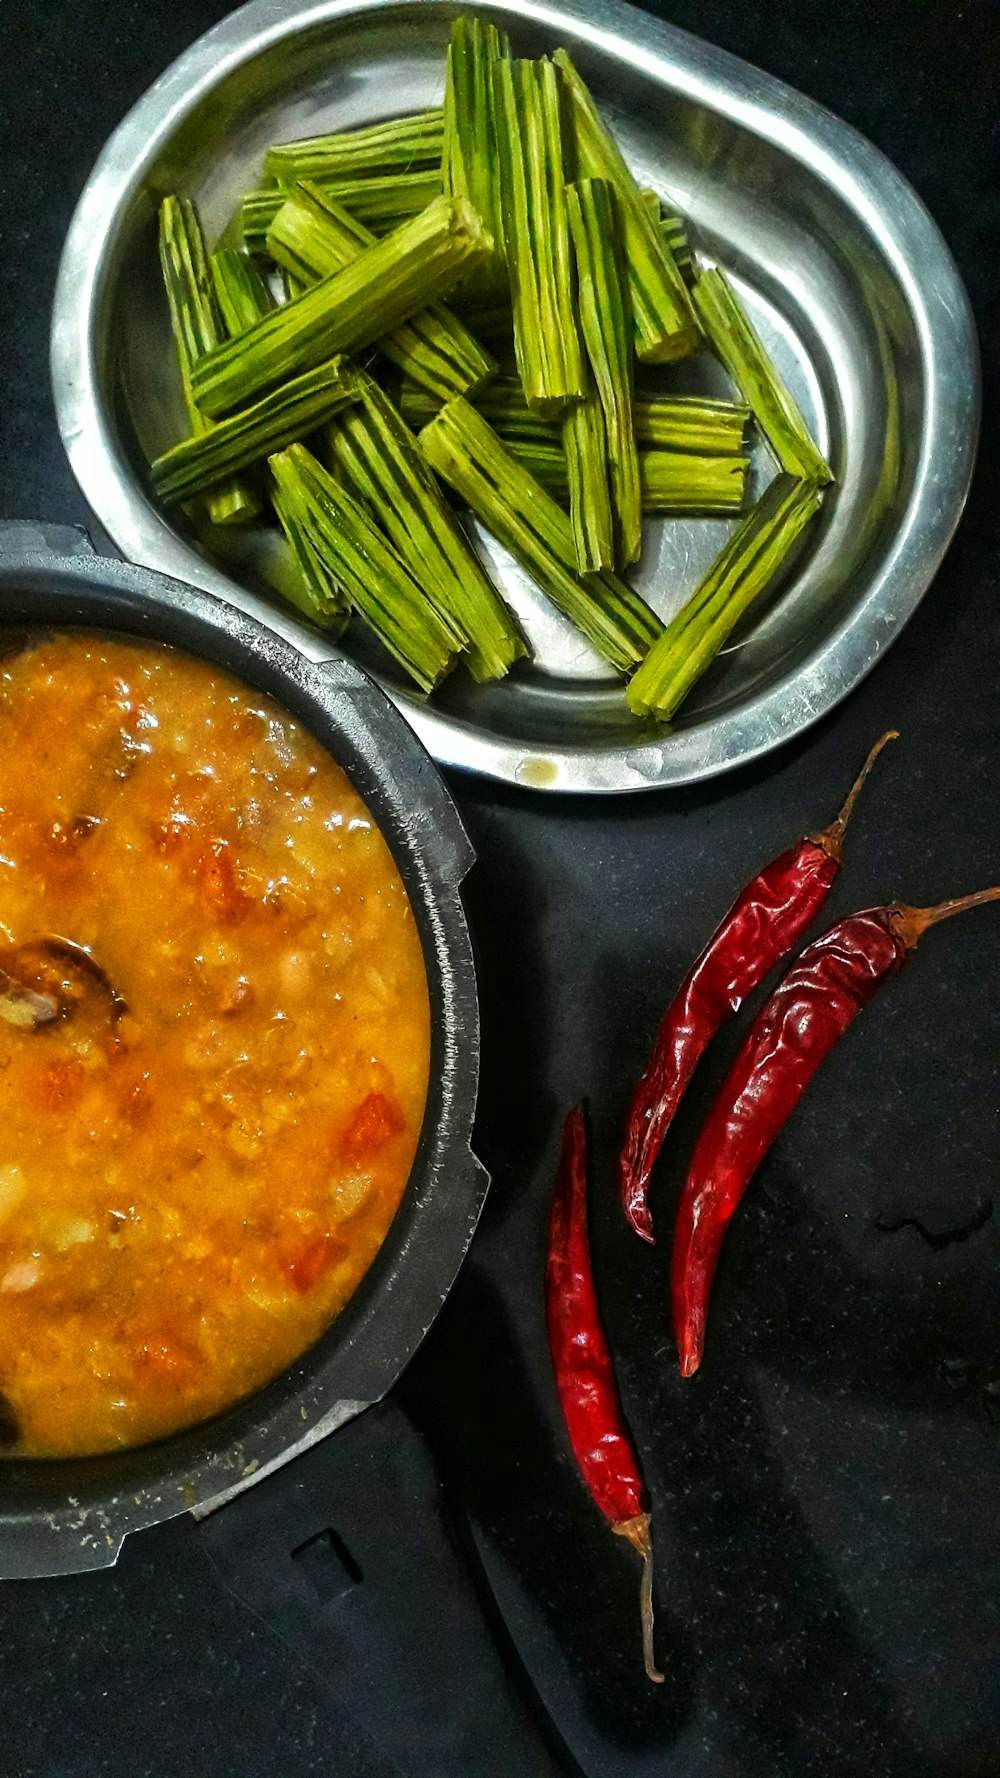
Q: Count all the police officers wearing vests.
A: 0